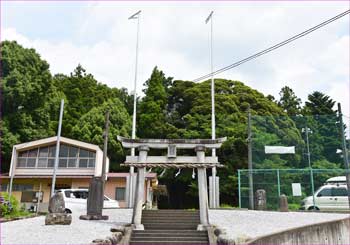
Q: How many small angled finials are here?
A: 2